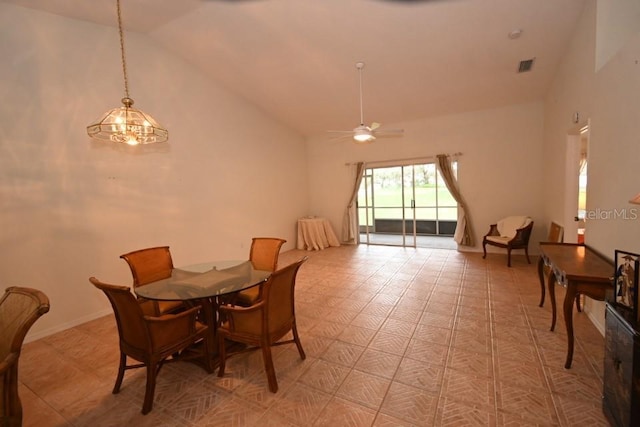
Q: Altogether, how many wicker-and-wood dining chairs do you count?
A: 5